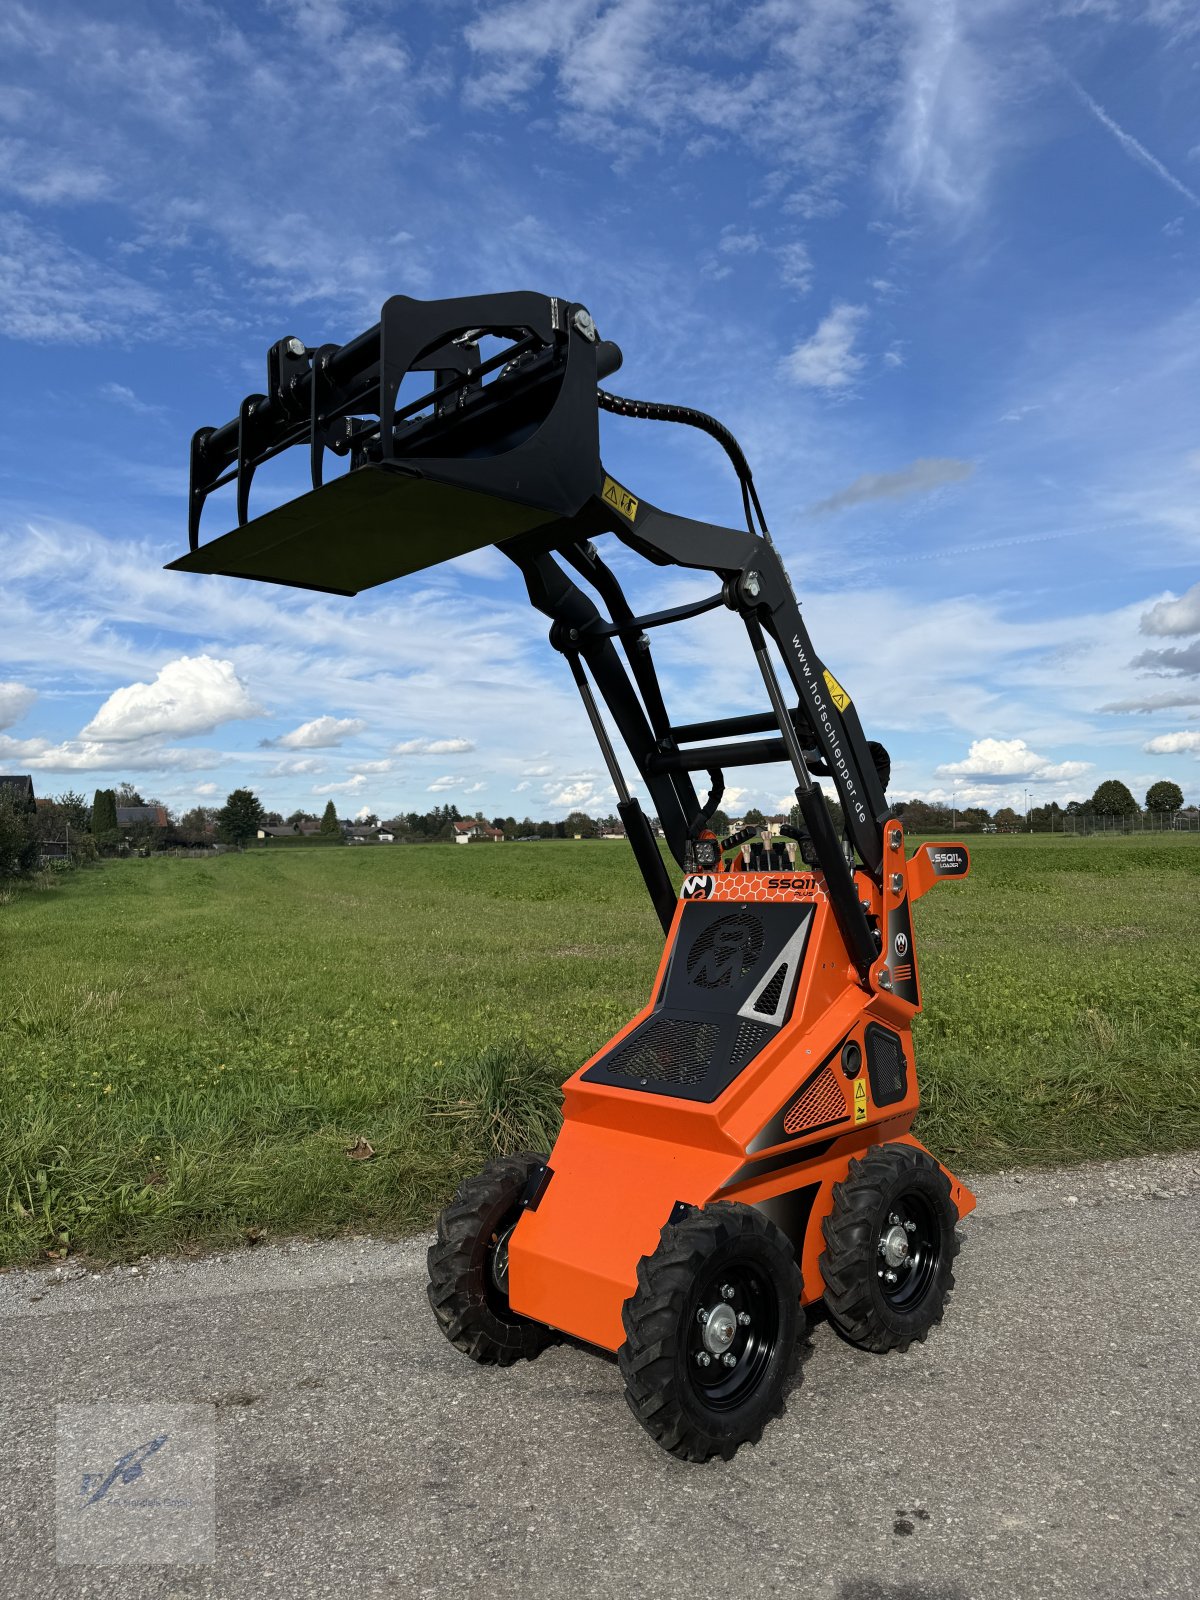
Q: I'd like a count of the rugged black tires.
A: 3